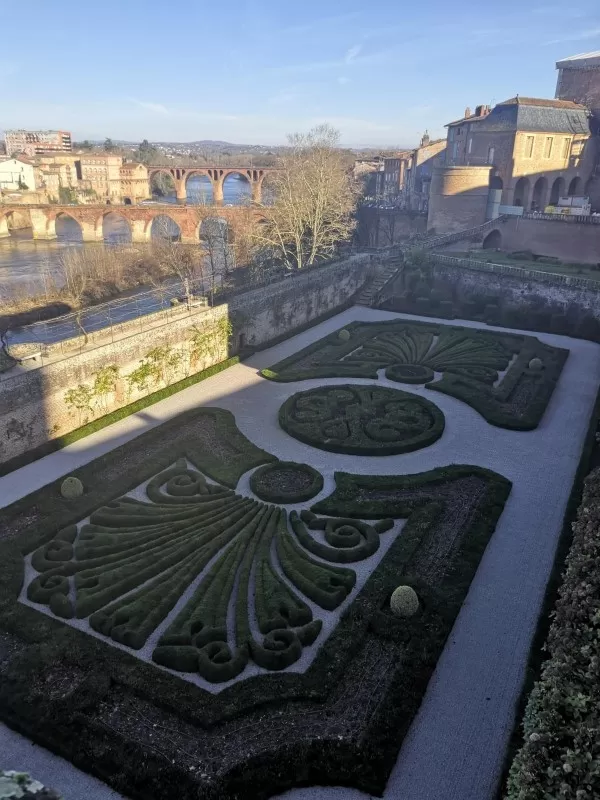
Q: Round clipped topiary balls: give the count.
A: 4